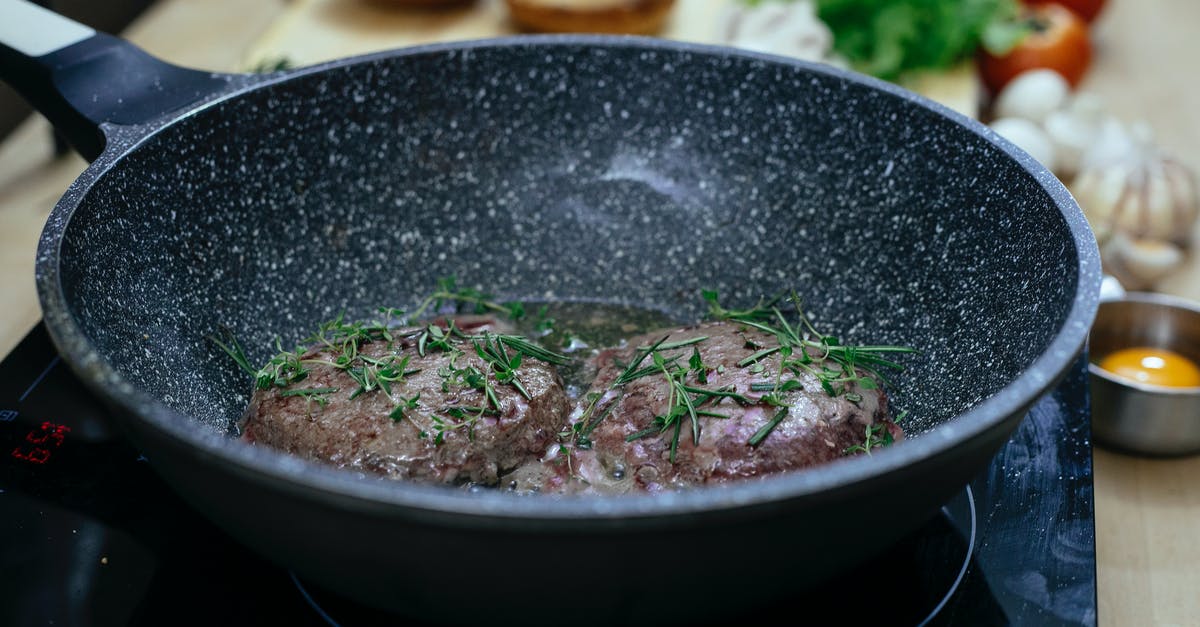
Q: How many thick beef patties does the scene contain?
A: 2